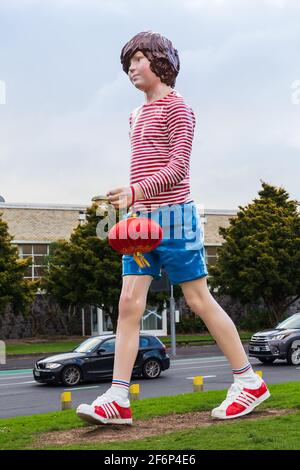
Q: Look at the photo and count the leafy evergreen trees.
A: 3